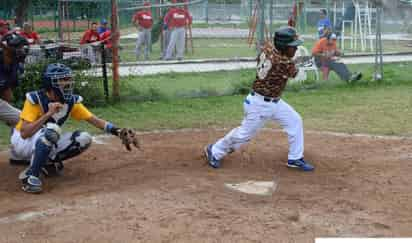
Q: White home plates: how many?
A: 1